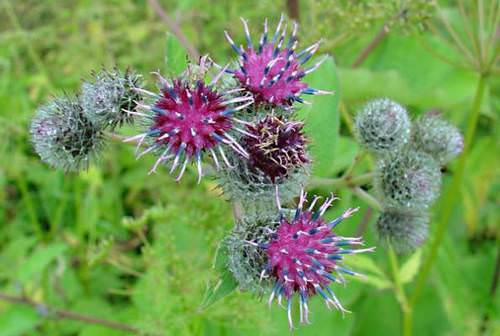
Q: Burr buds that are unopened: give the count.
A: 6